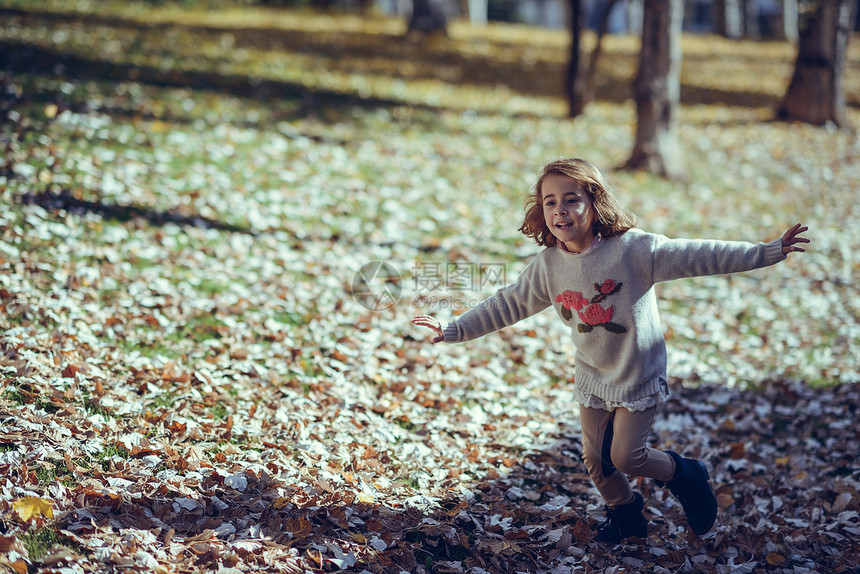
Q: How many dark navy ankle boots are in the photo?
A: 2